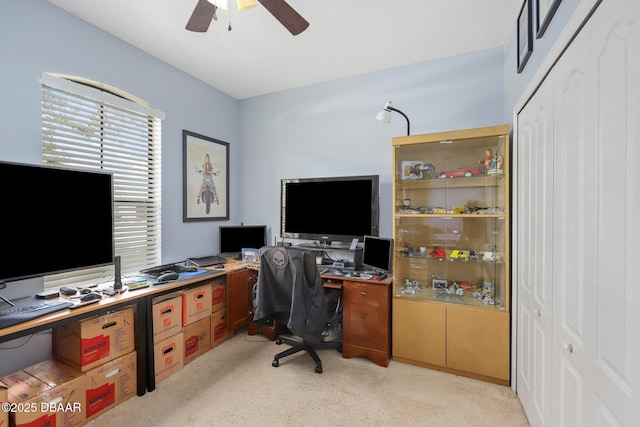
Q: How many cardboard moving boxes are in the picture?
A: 10